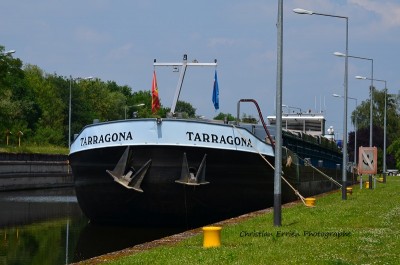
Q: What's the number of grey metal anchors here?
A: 2